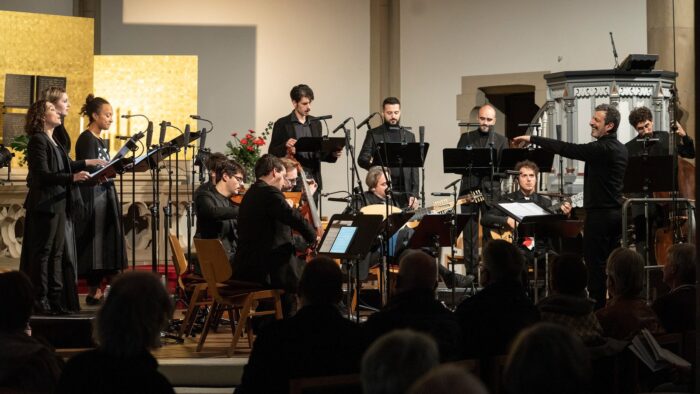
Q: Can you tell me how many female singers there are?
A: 3